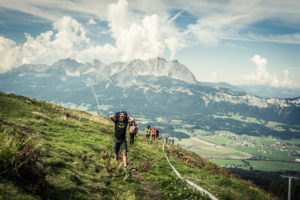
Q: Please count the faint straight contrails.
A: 1